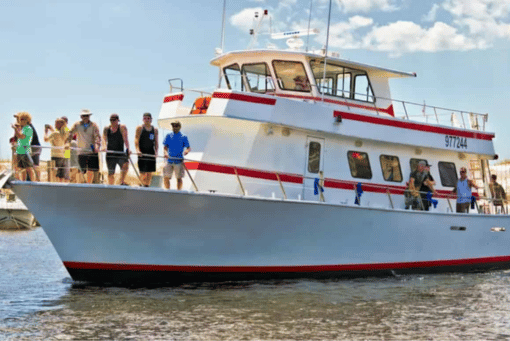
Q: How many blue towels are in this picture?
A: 4